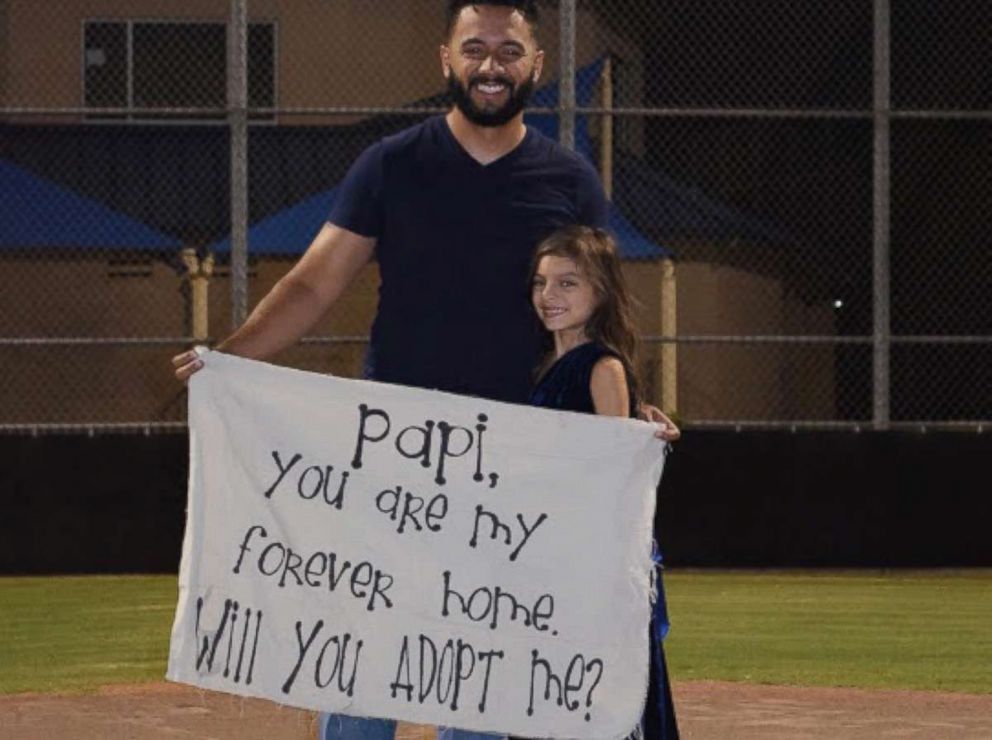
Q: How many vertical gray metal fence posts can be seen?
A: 3